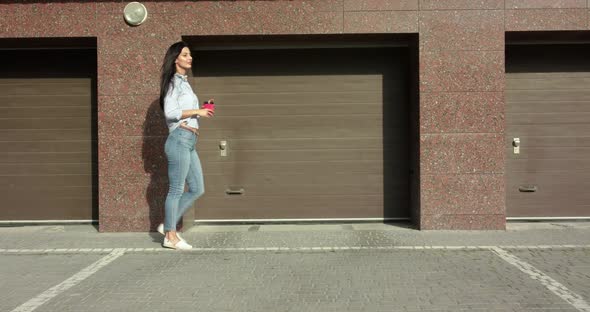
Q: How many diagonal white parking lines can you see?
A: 2